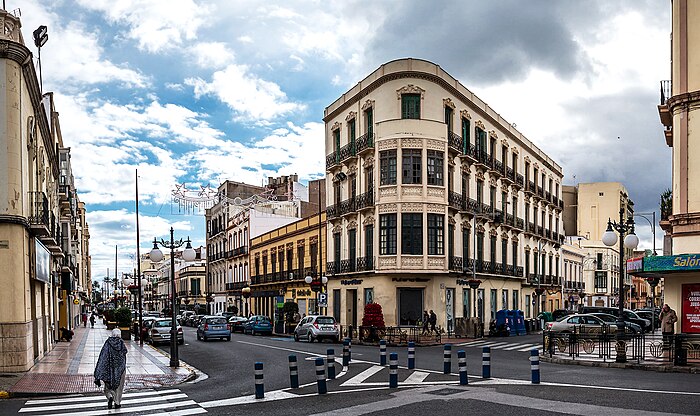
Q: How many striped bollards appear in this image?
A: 13